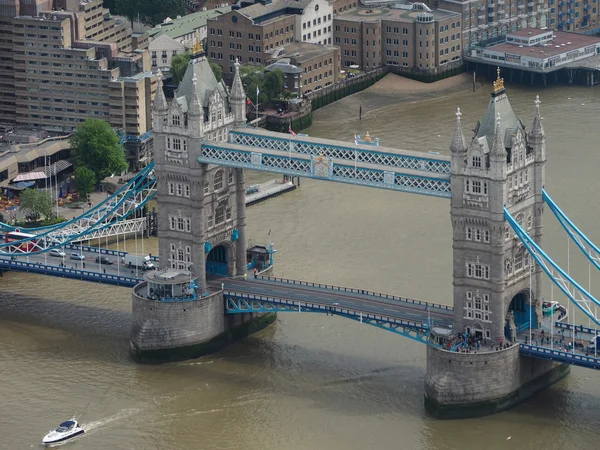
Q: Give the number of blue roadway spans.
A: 3